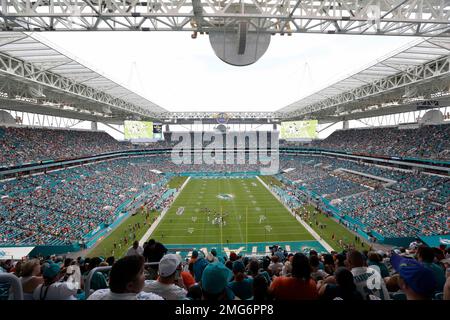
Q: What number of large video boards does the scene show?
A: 2